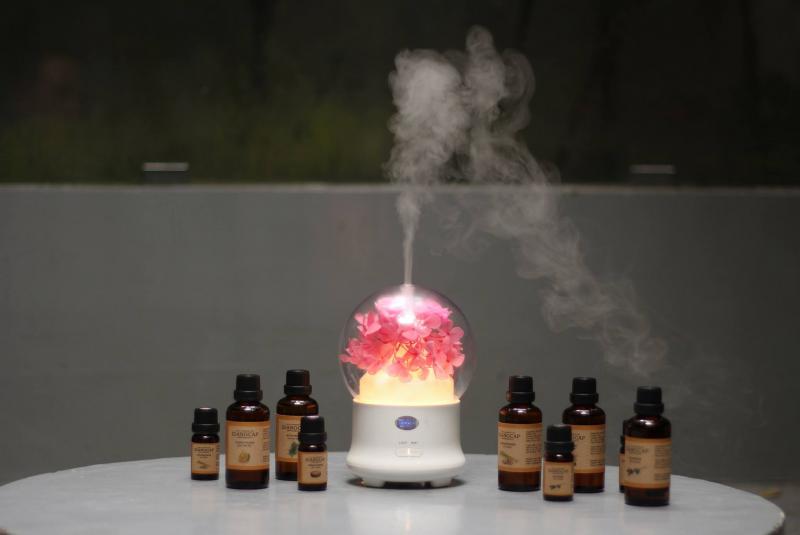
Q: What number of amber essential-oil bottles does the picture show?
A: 9